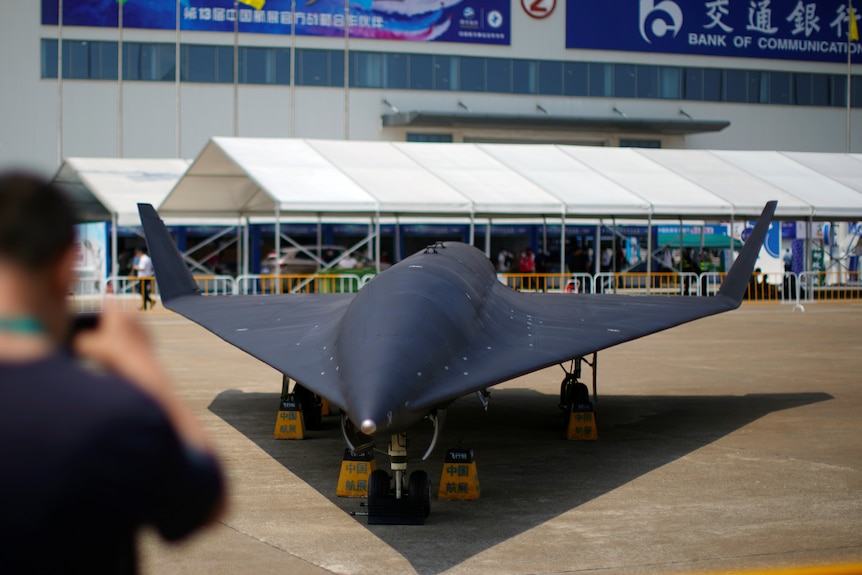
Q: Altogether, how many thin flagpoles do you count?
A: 7